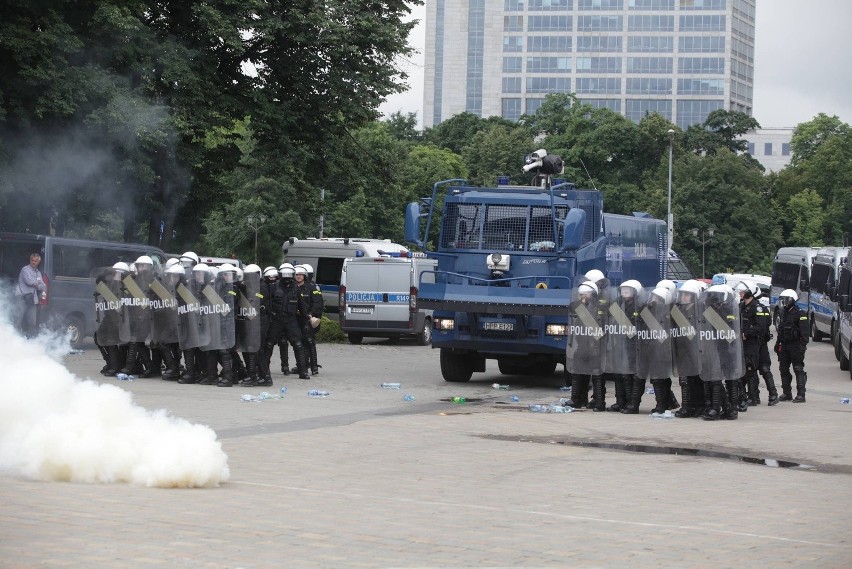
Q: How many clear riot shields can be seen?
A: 11